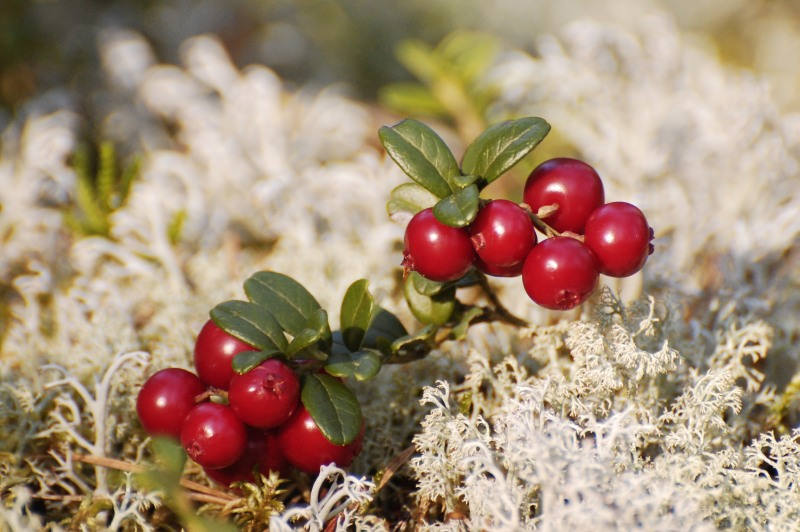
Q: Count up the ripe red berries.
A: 11